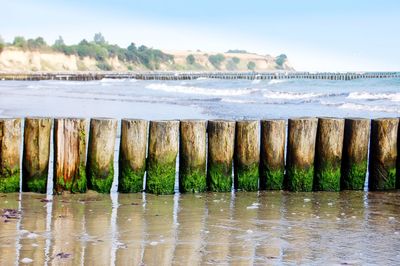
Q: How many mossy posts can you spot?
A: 14